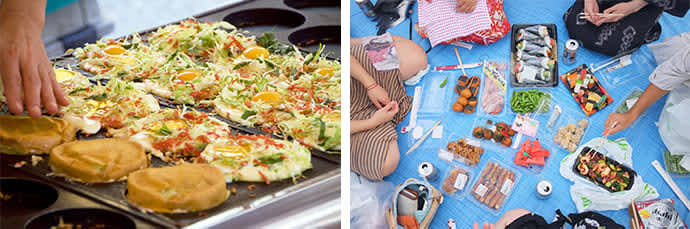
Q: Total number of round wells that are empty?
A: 5